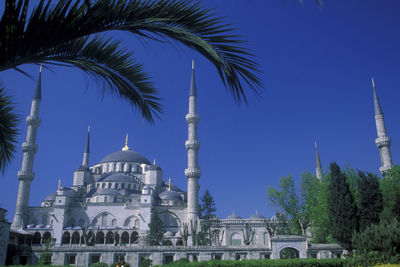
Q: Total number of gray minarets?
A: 5